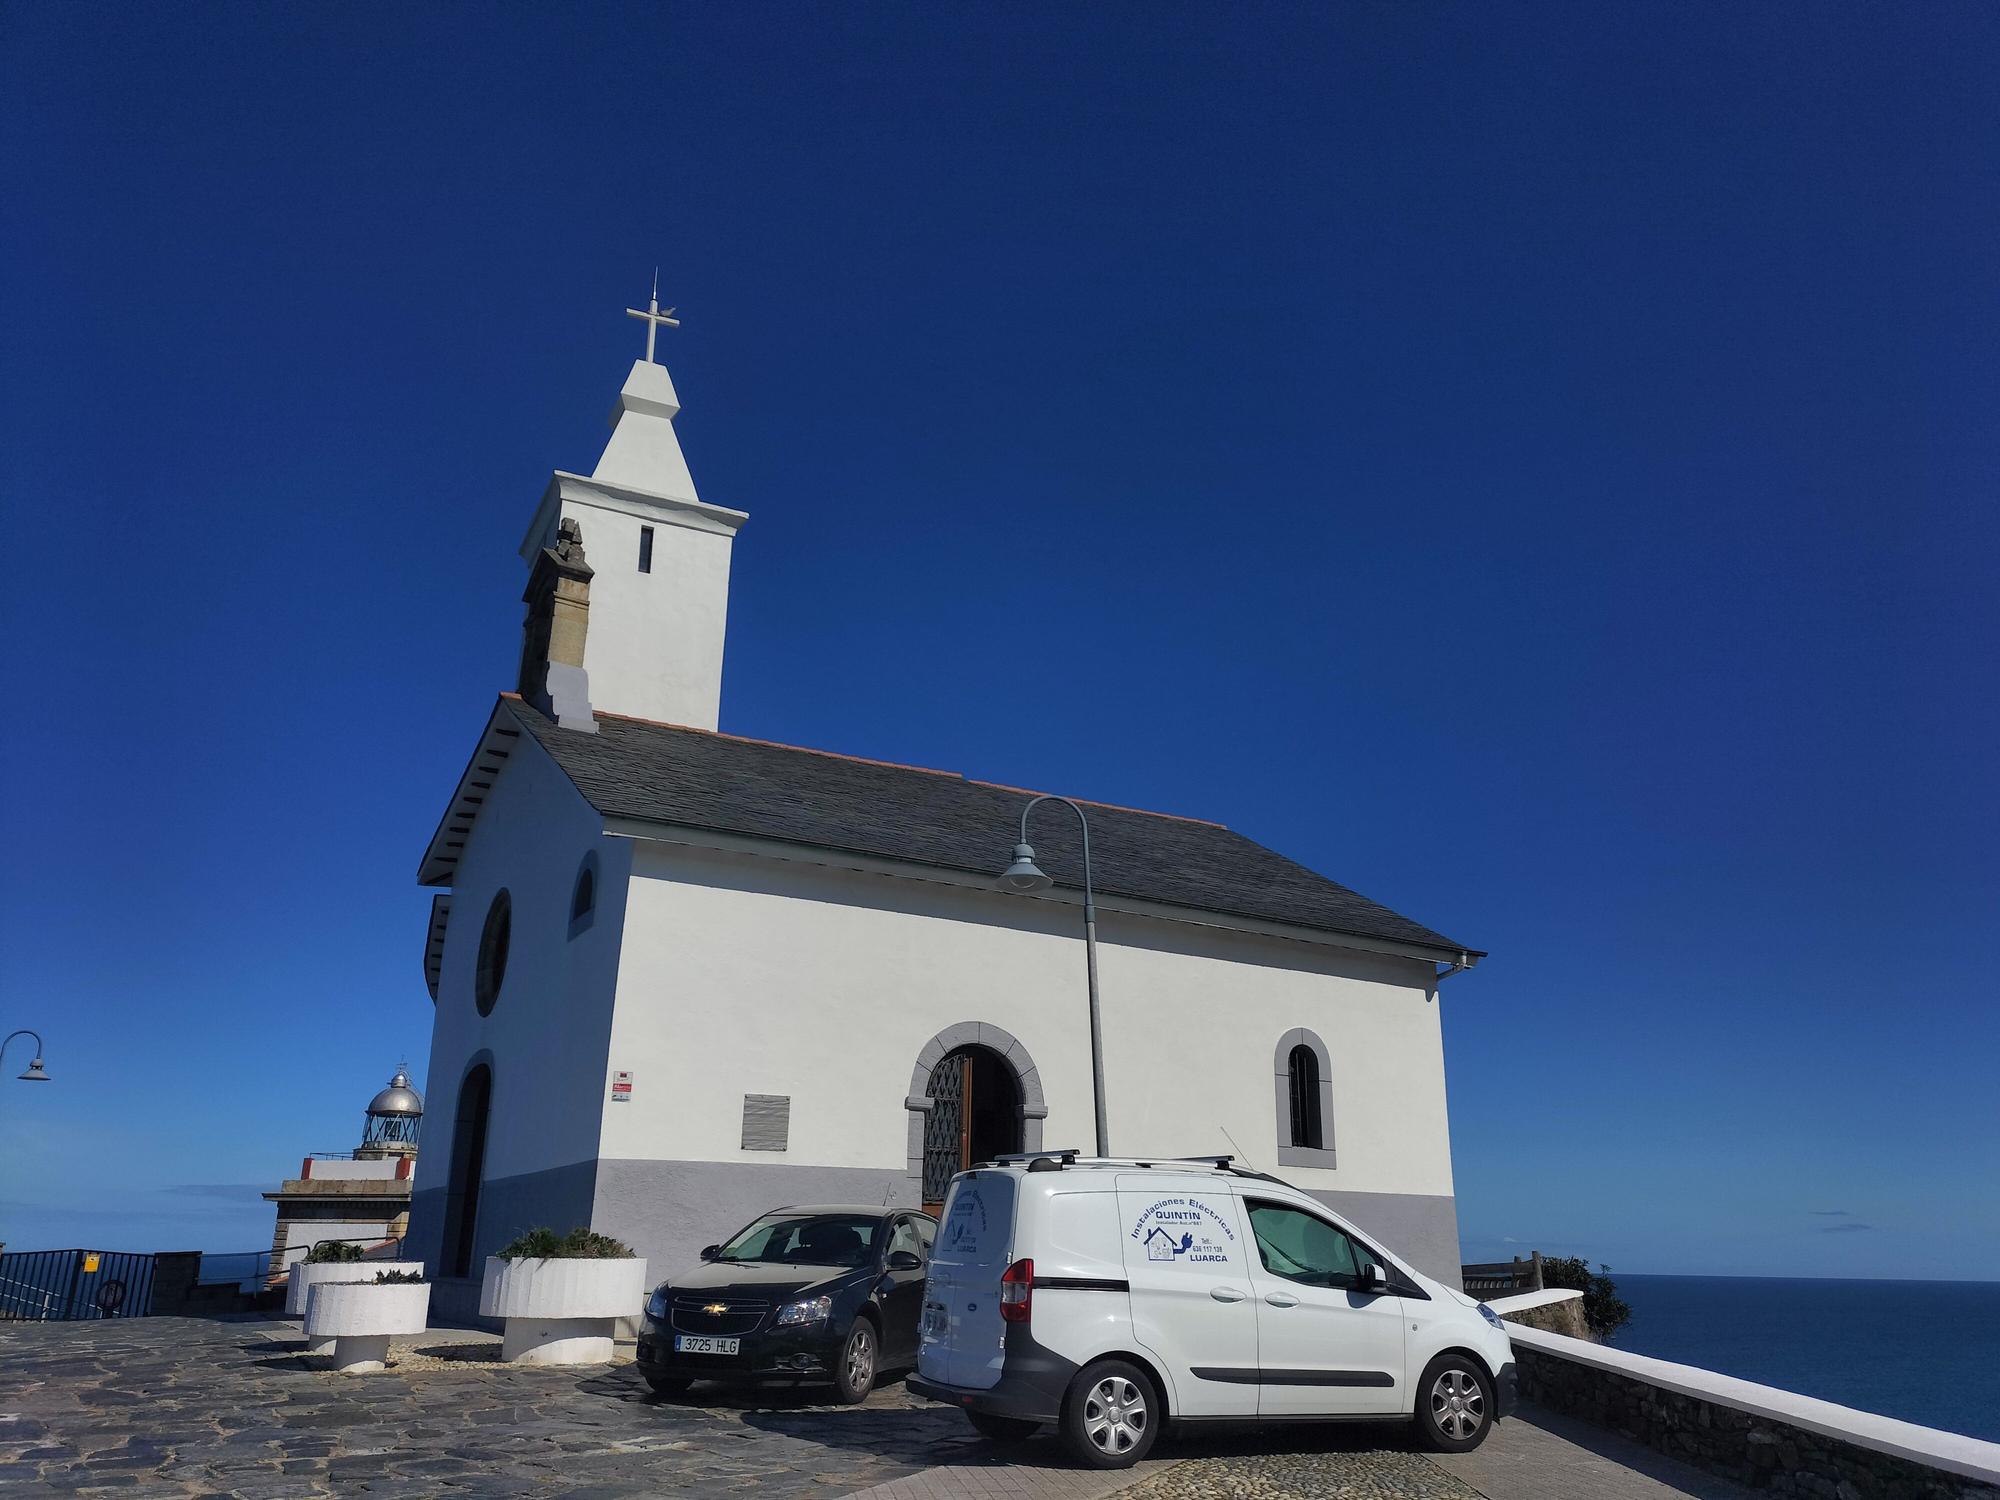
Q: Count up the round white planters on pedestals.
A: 3